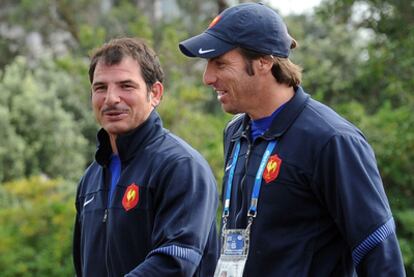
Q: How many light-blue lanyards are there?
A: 1